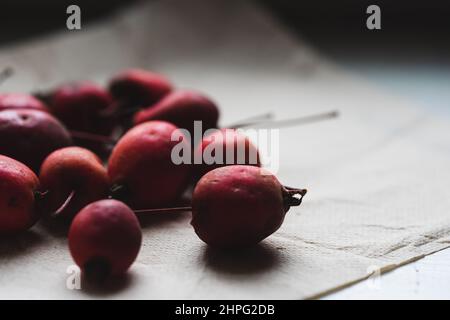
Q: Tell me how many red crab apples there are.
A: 11